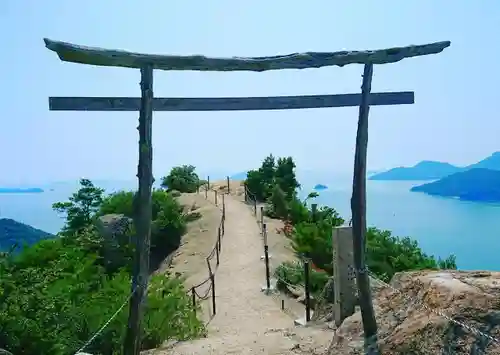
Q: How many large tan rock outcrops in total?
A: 1